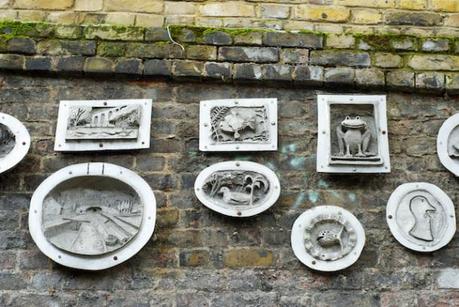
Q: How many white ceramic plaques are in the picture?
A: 9